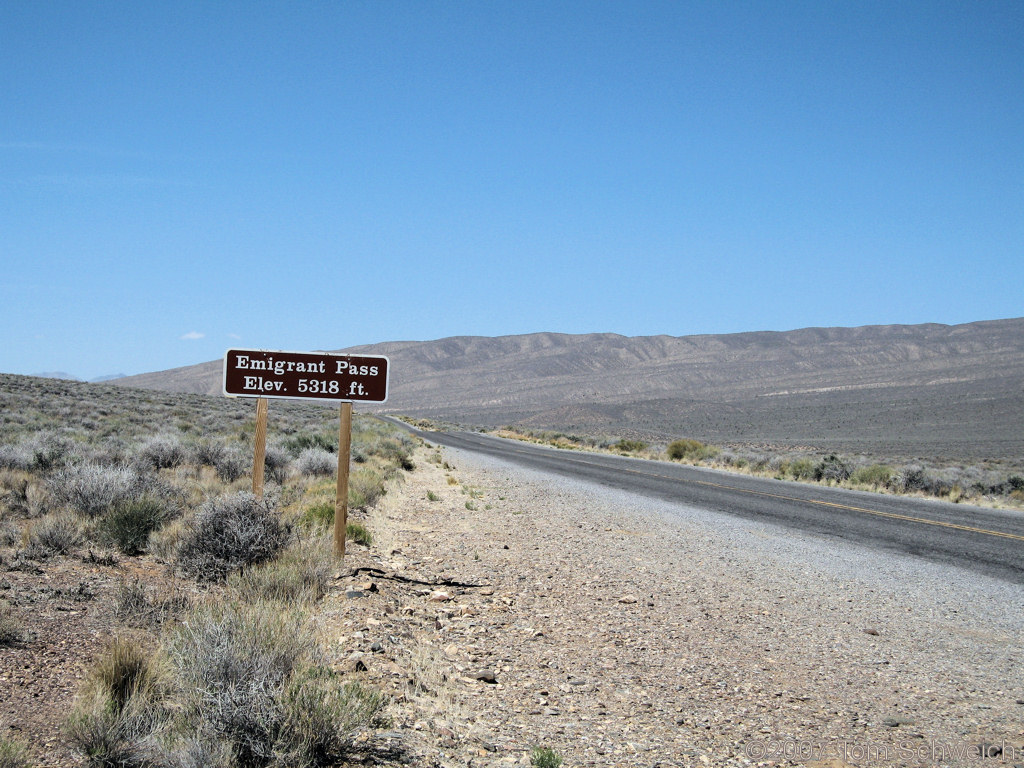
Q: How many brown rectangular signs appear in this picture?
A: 1